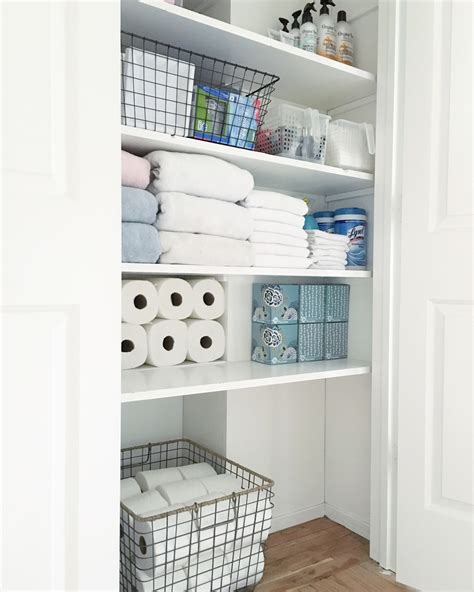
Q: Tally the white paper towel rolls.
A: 6